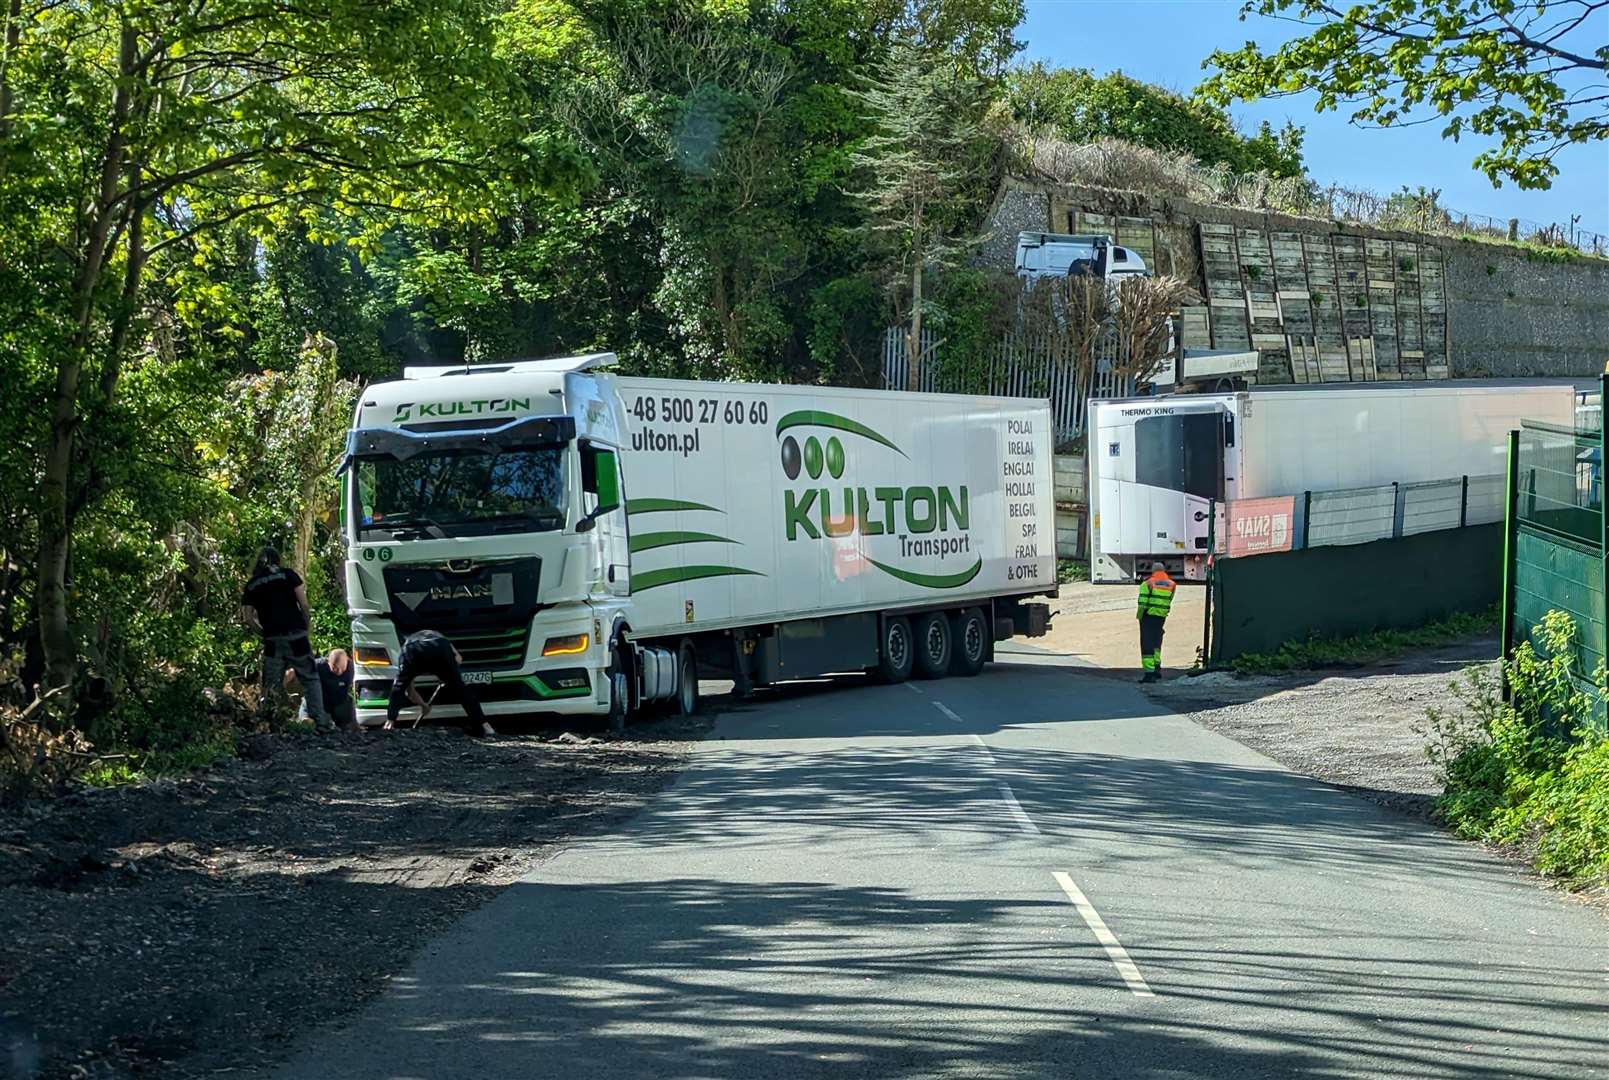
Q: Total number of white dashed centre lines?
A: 5